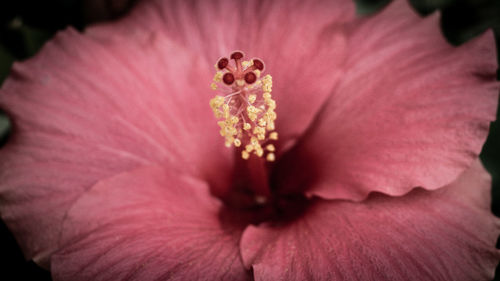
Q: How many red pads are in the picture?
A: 5